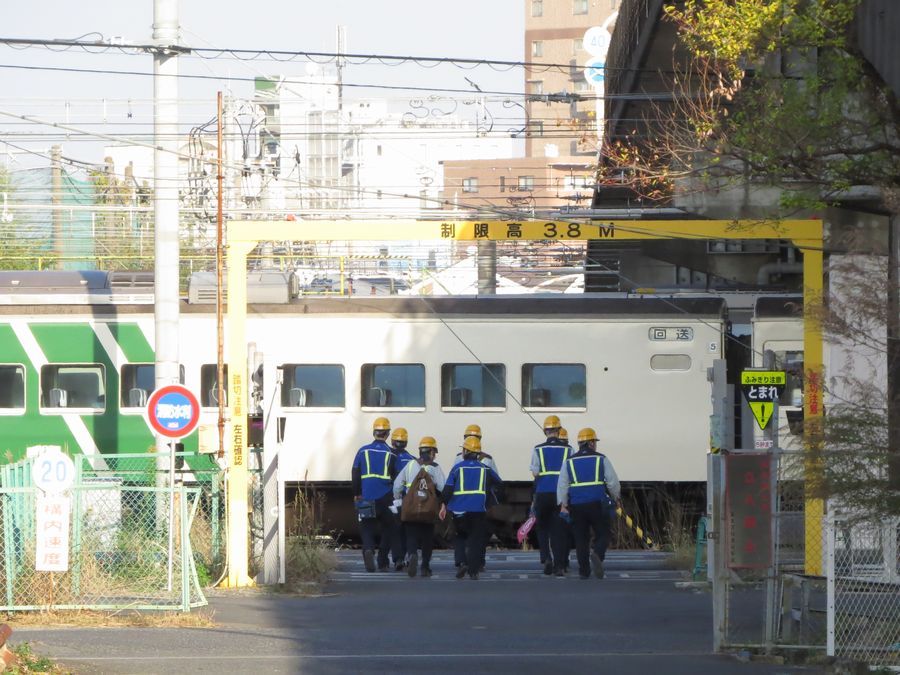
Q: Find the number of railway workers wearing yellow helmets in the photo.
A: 8